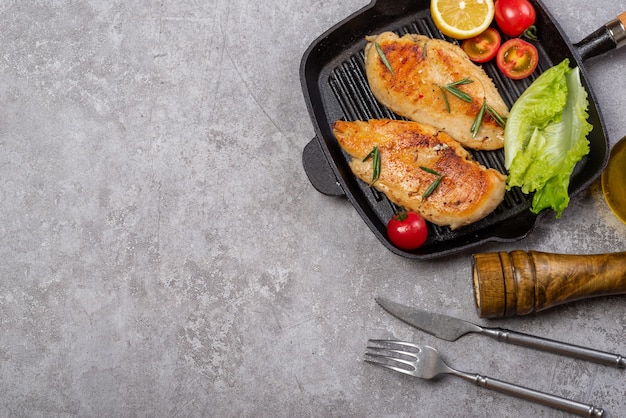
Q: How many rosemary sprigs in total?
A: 5